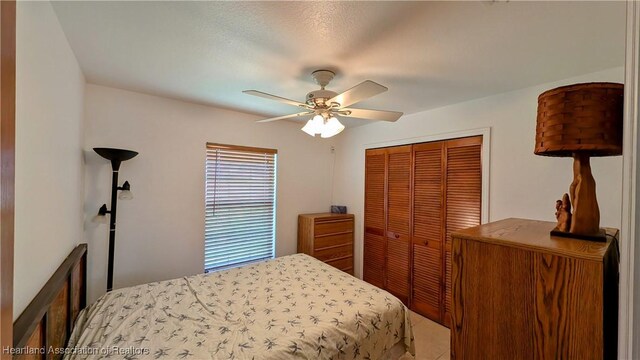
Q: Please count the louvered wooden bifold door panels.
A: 4